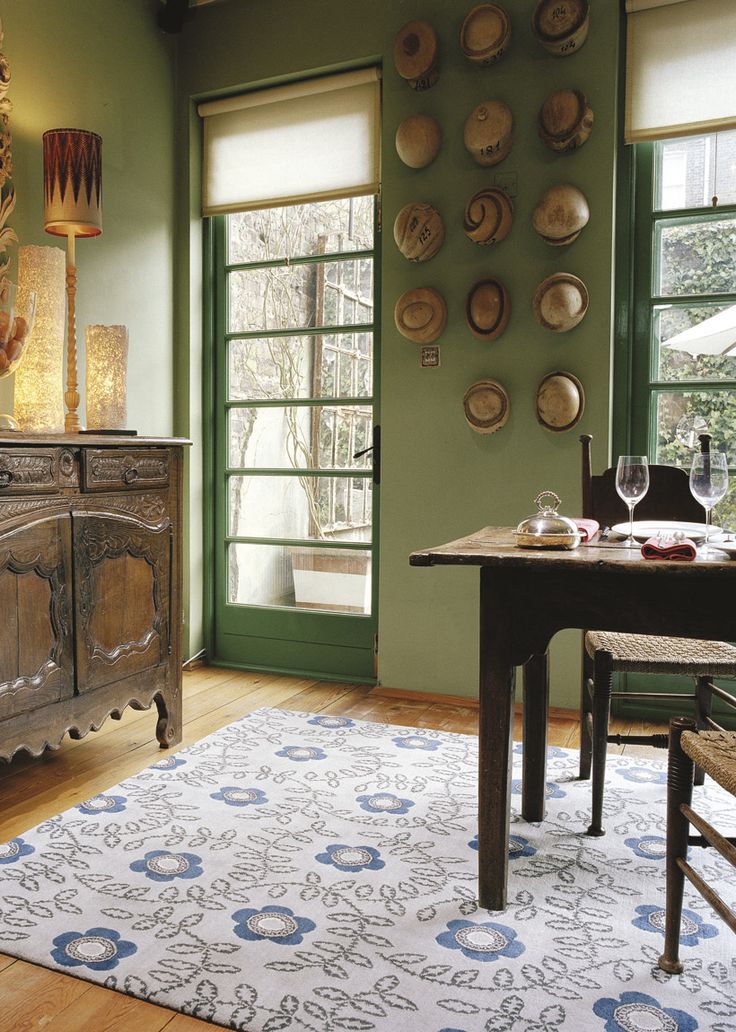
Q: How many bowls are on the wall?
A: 14